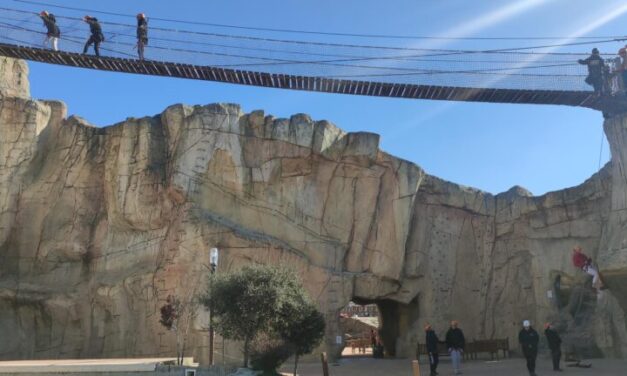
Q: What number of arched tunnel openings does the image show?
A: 1